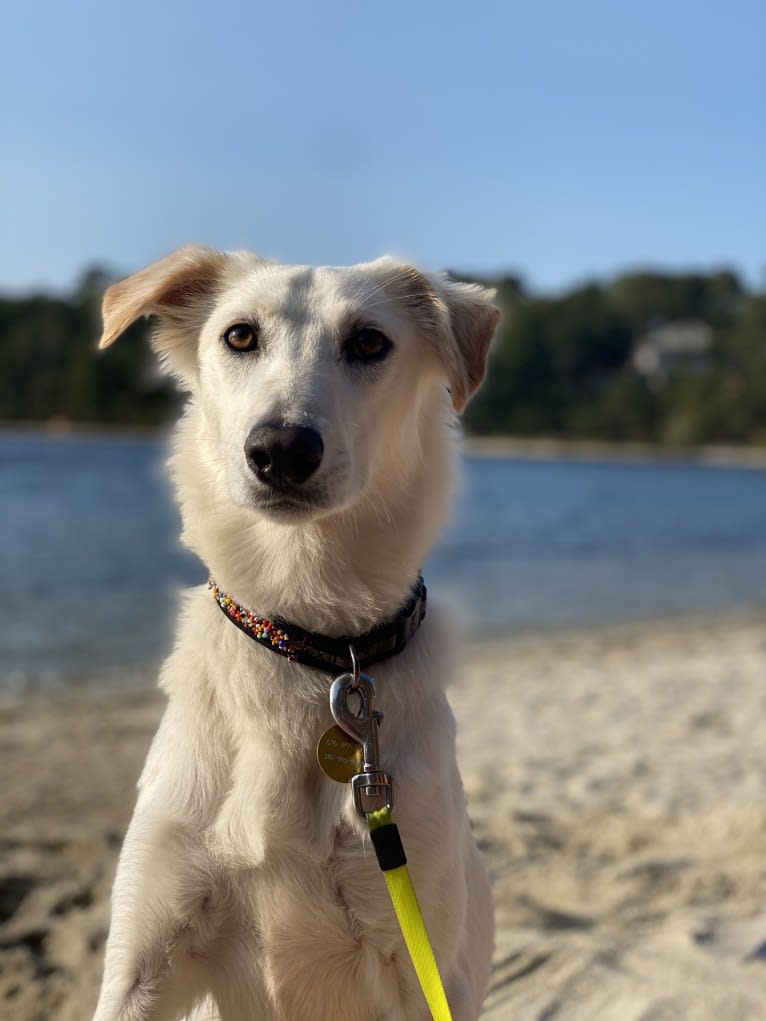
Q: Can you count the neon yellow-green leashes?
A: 1